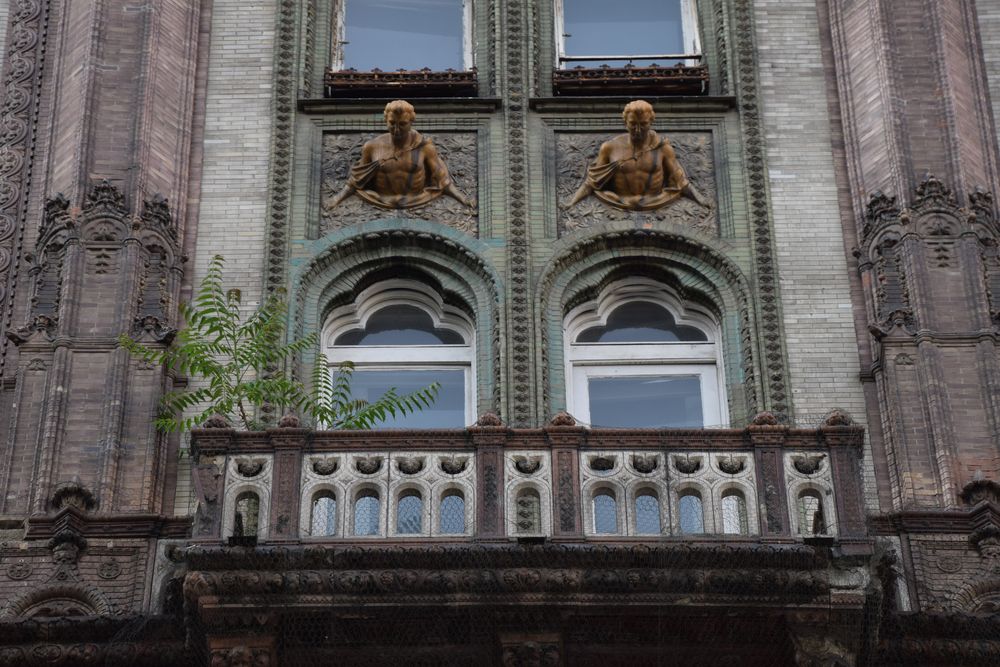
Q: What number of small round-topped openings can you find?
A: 11